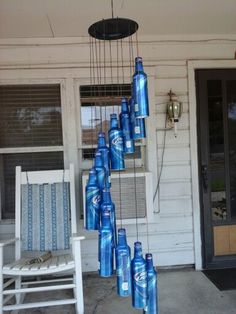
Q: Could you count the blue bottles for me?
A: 12